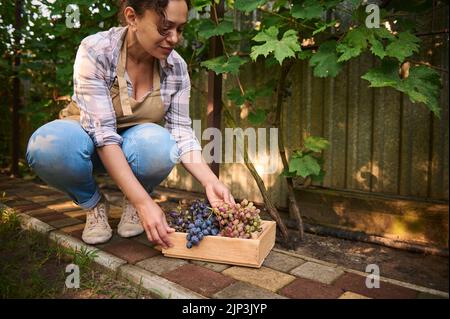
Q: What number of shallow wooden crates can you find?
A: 1